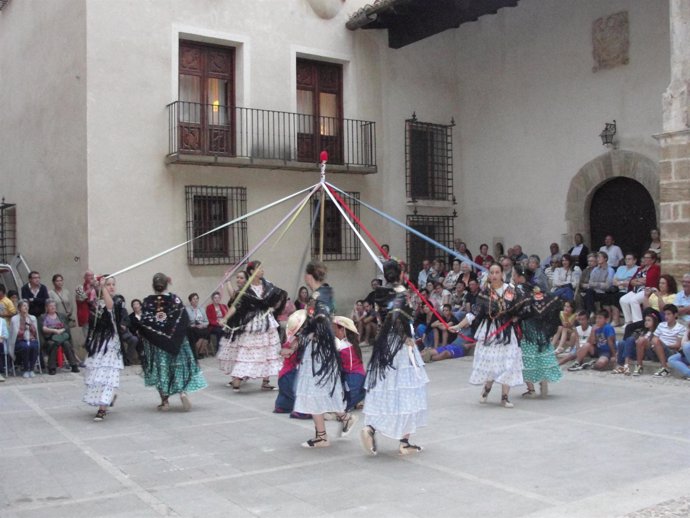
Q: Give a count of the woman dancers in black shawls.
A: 8